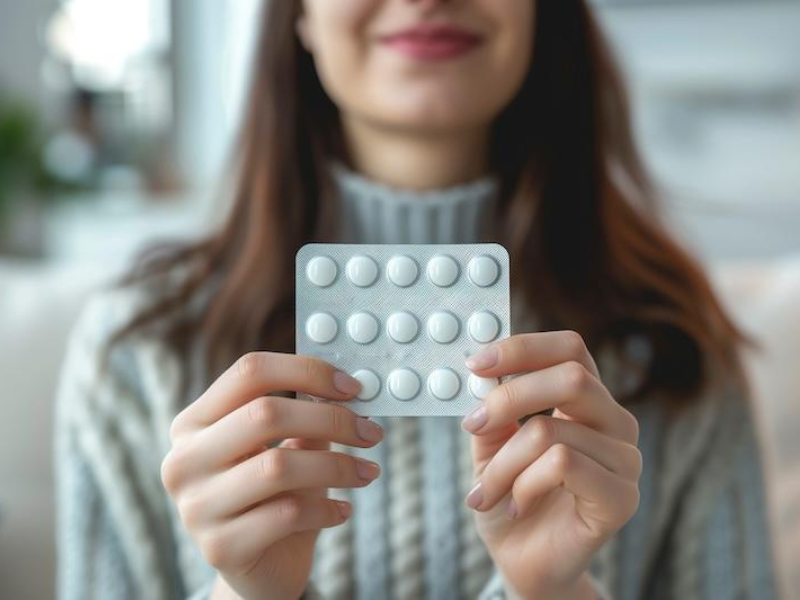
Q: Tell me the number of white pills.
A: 14